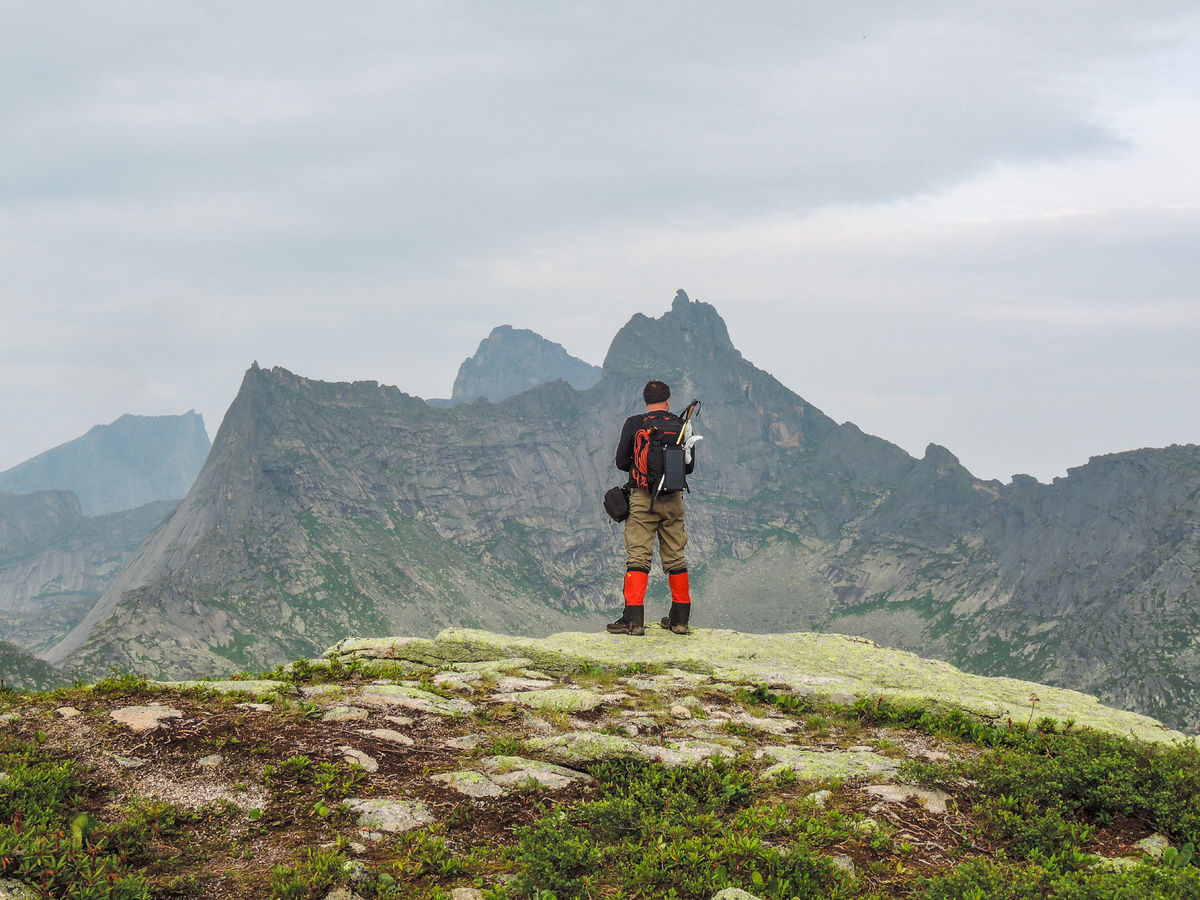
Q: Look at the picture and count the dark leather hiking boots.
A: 2